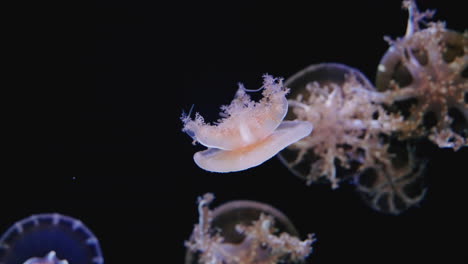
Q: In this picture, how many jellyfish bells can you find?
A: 6